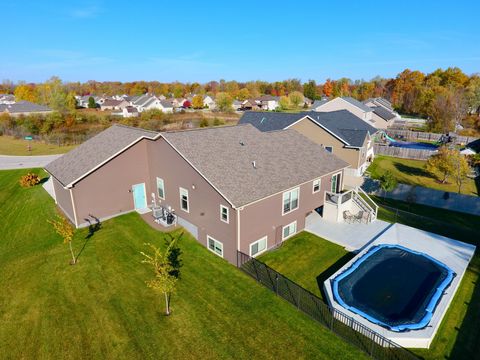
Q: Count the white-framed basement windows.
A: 3